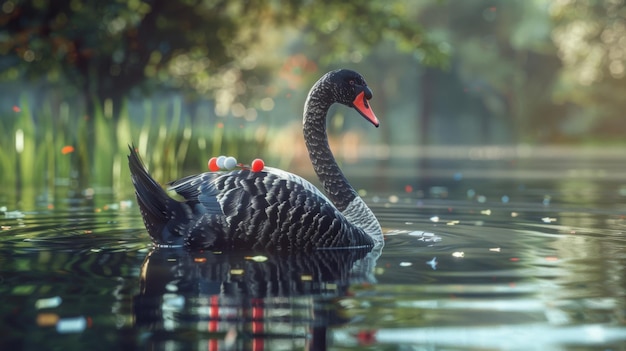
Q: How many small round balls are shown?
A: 4